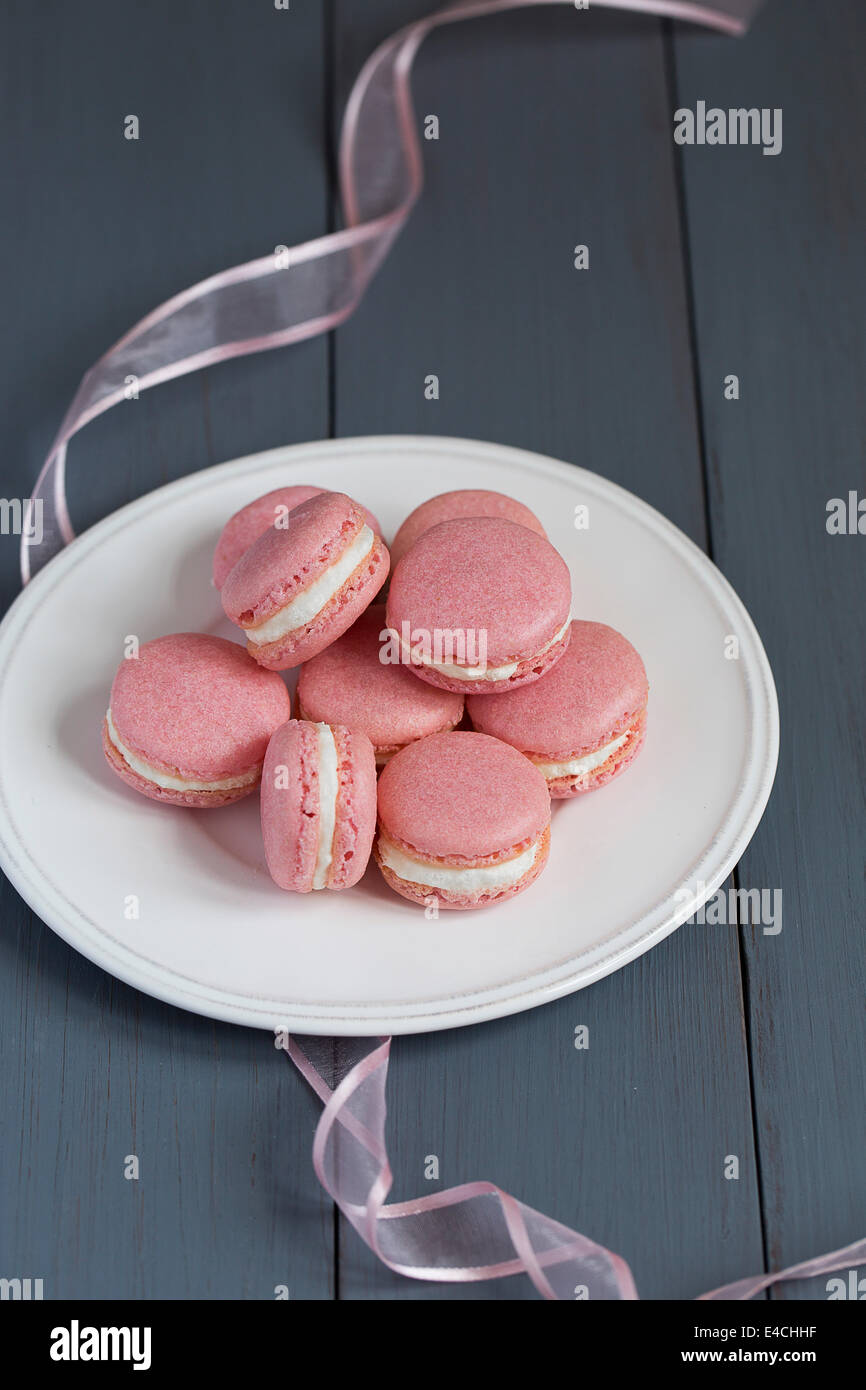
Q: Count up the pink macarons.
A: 9